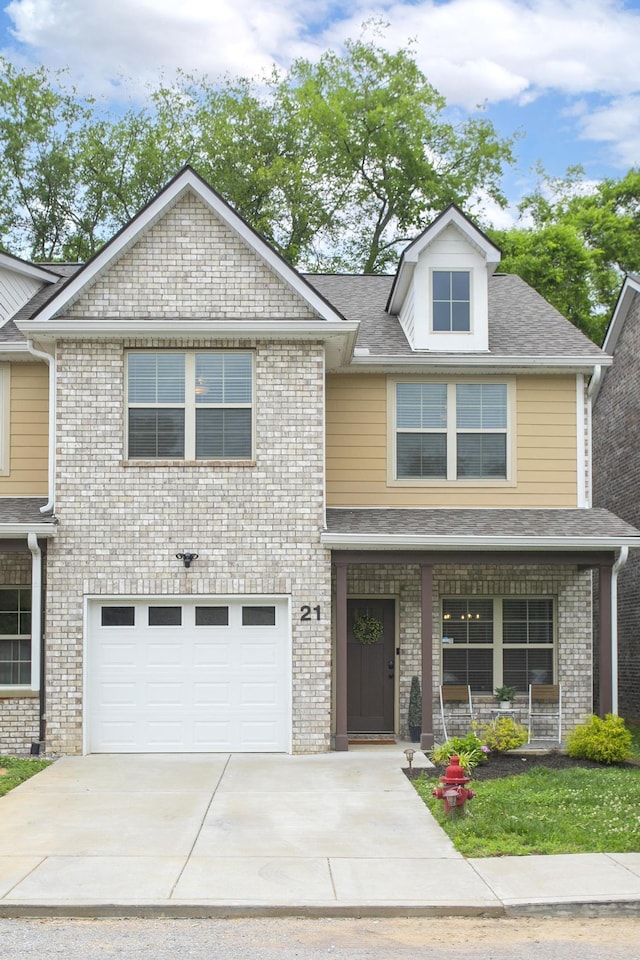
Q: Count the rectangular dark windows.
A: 4